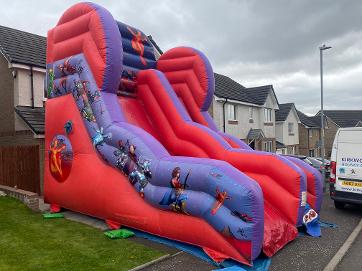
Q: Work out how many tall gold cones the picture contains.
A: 0